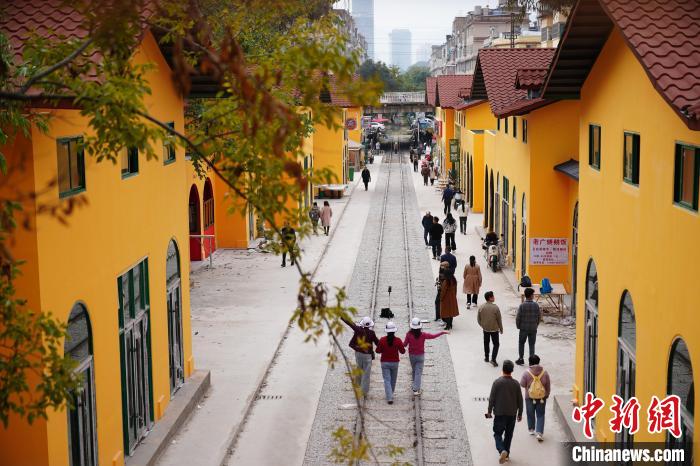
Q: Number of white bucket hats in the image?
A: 3